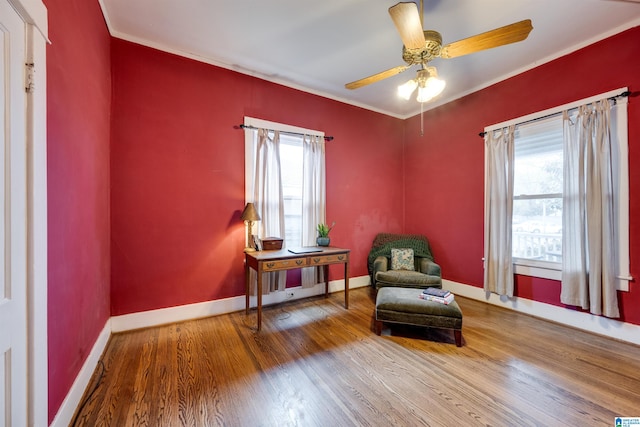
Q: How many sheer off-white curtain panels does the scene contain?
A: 4